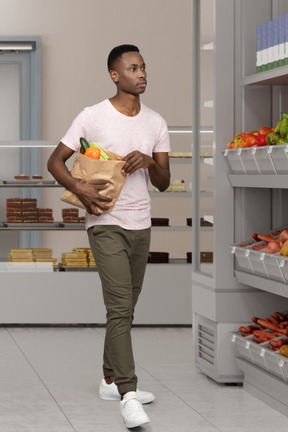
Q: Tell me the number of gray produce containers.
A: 3